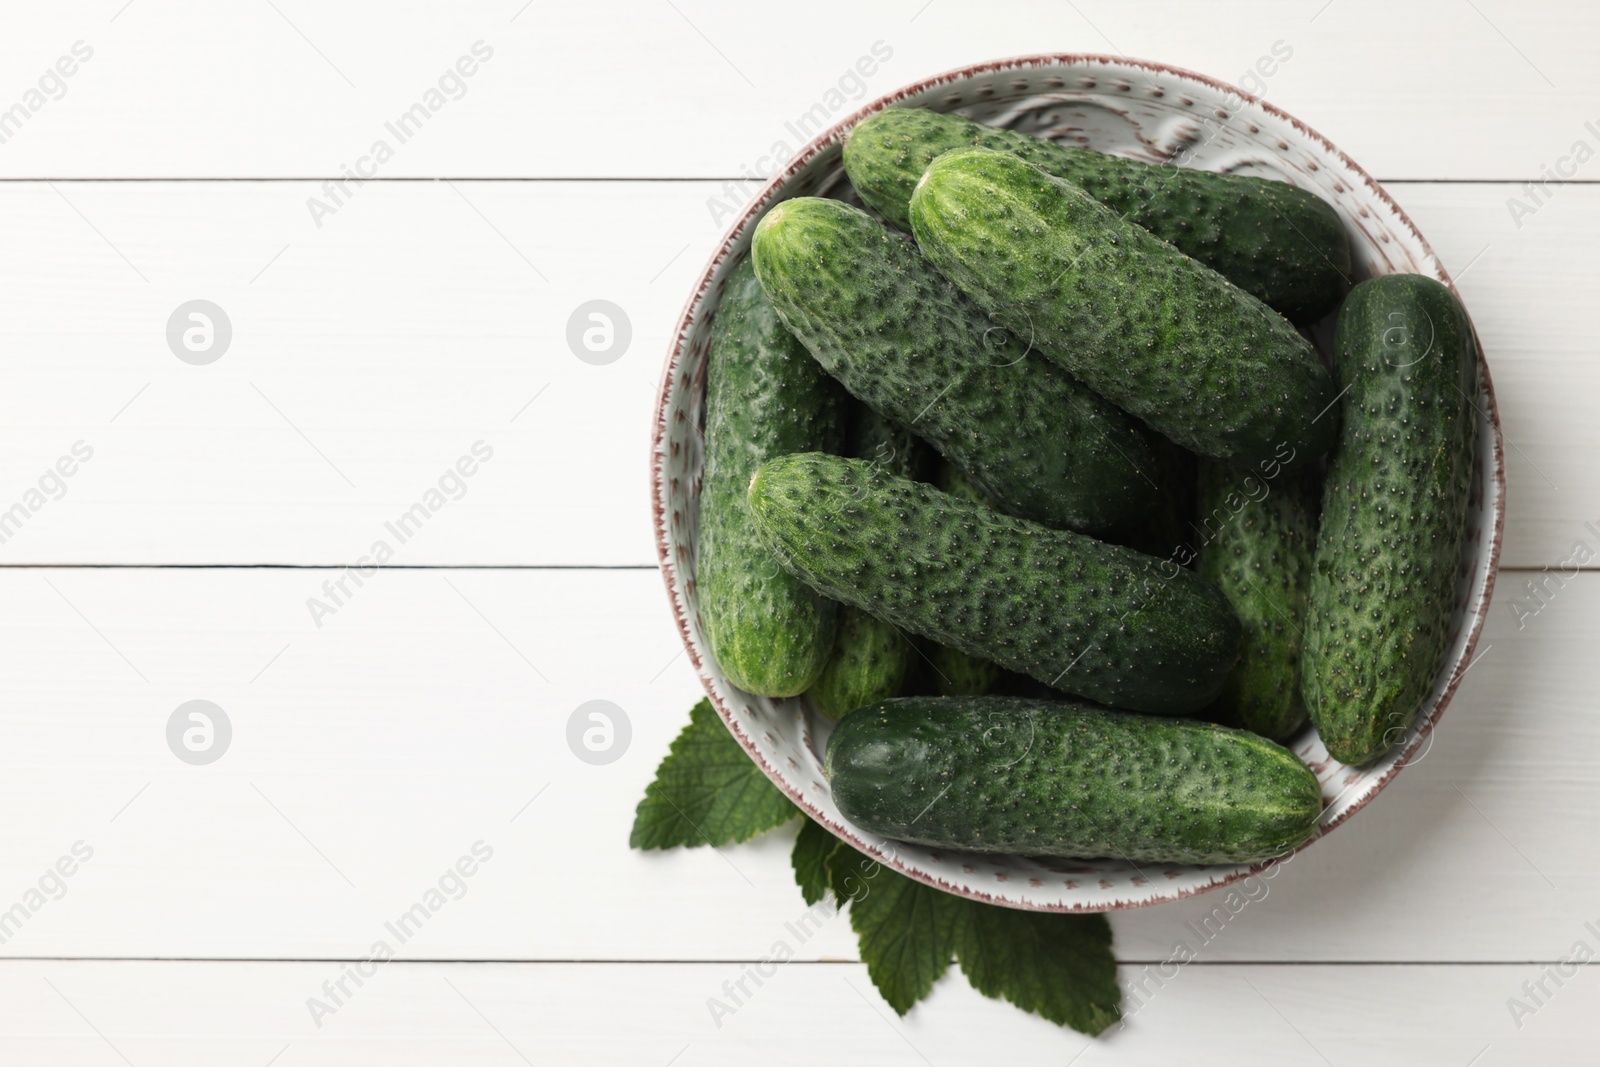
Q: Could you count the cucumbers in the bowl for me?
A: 10